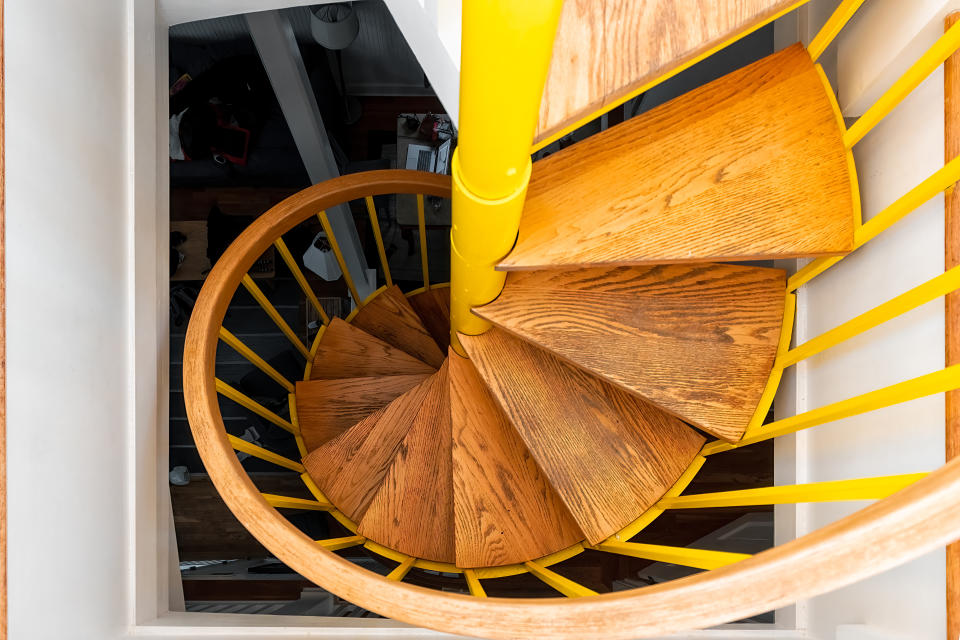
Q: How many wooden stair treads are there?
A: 11